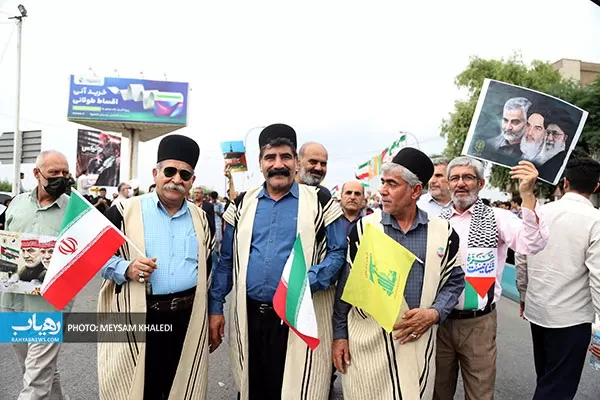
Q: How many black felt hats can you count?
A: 3